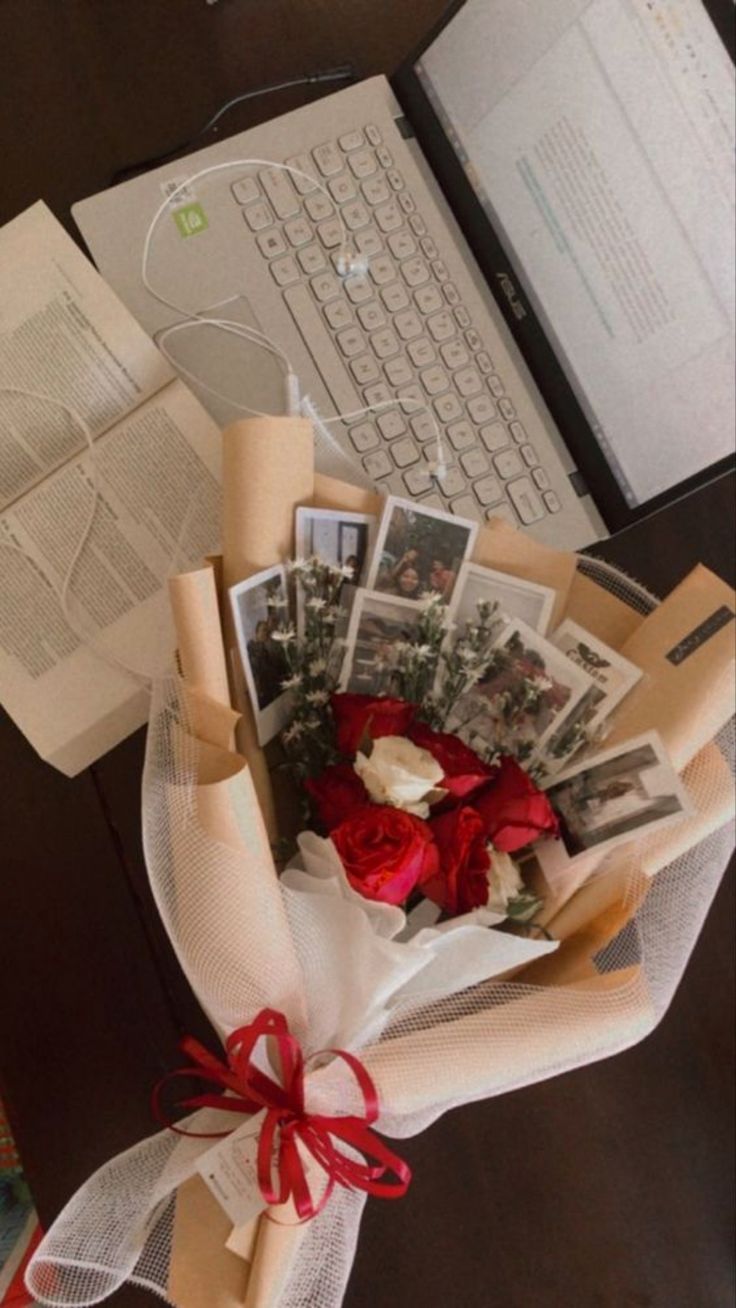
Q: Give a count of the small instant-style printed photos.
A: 8